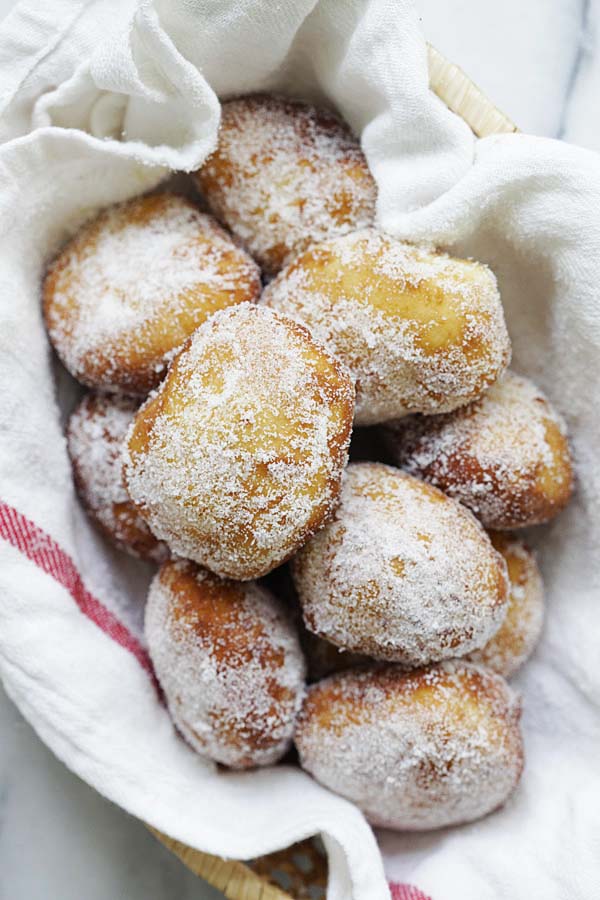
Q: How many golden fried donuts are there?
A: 10